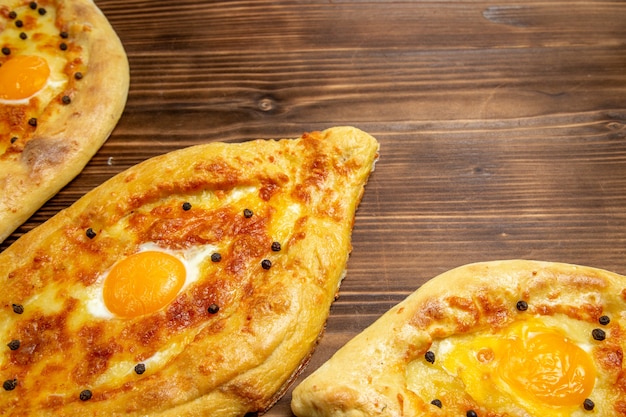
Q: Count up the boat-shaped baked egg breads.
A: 3